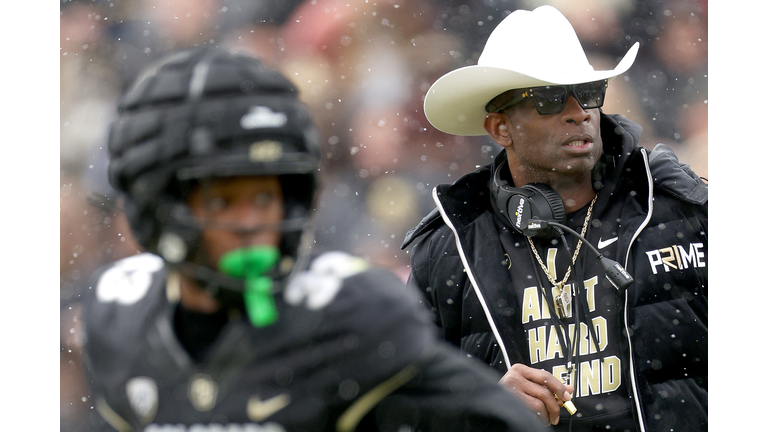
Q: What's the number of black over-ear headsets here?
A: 1